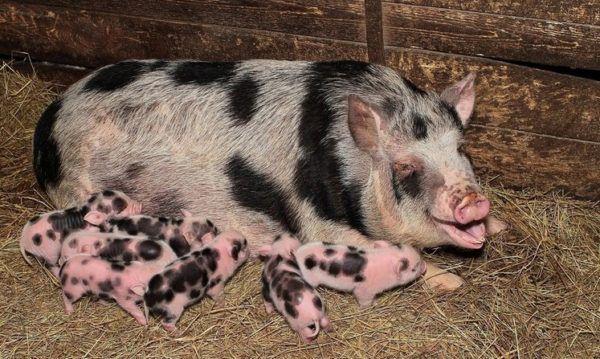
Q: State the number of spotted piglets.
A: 7